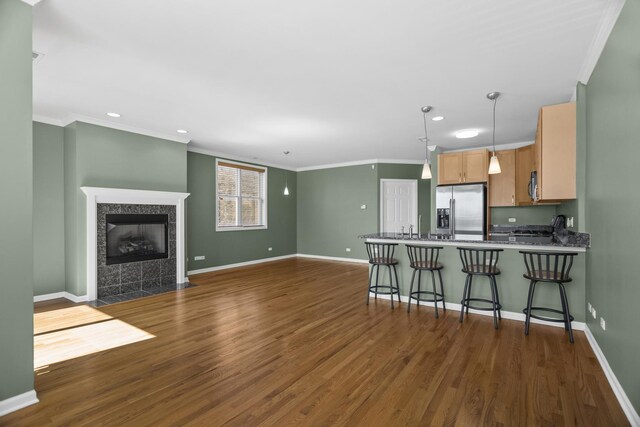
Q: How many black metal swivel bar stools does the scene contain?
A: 4